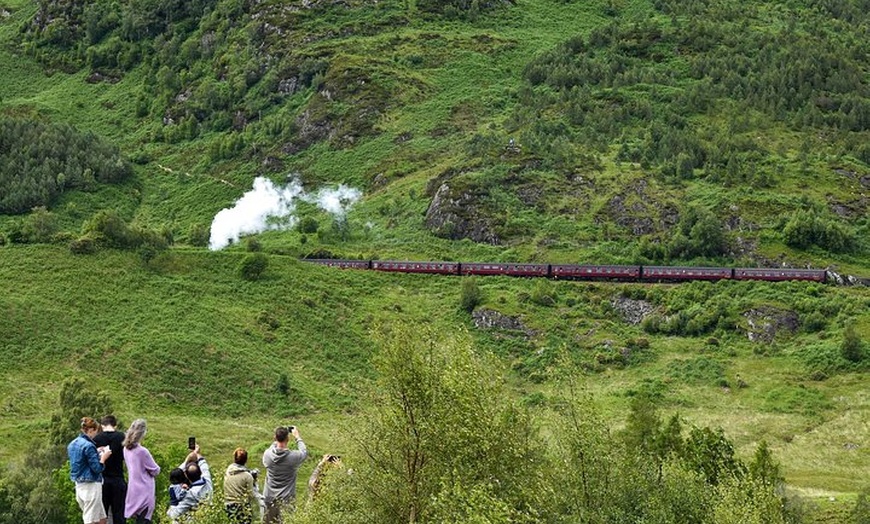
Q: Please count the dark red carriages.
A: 6